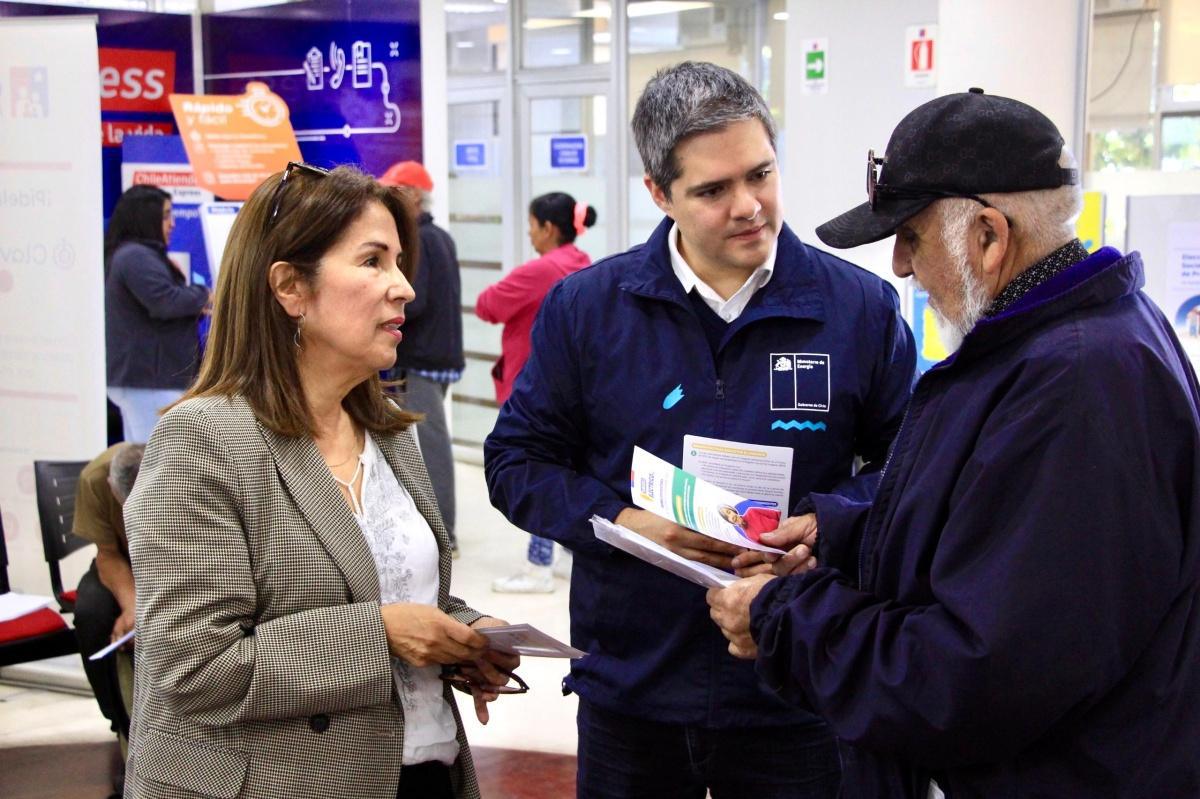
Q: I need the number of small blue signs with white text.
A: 2